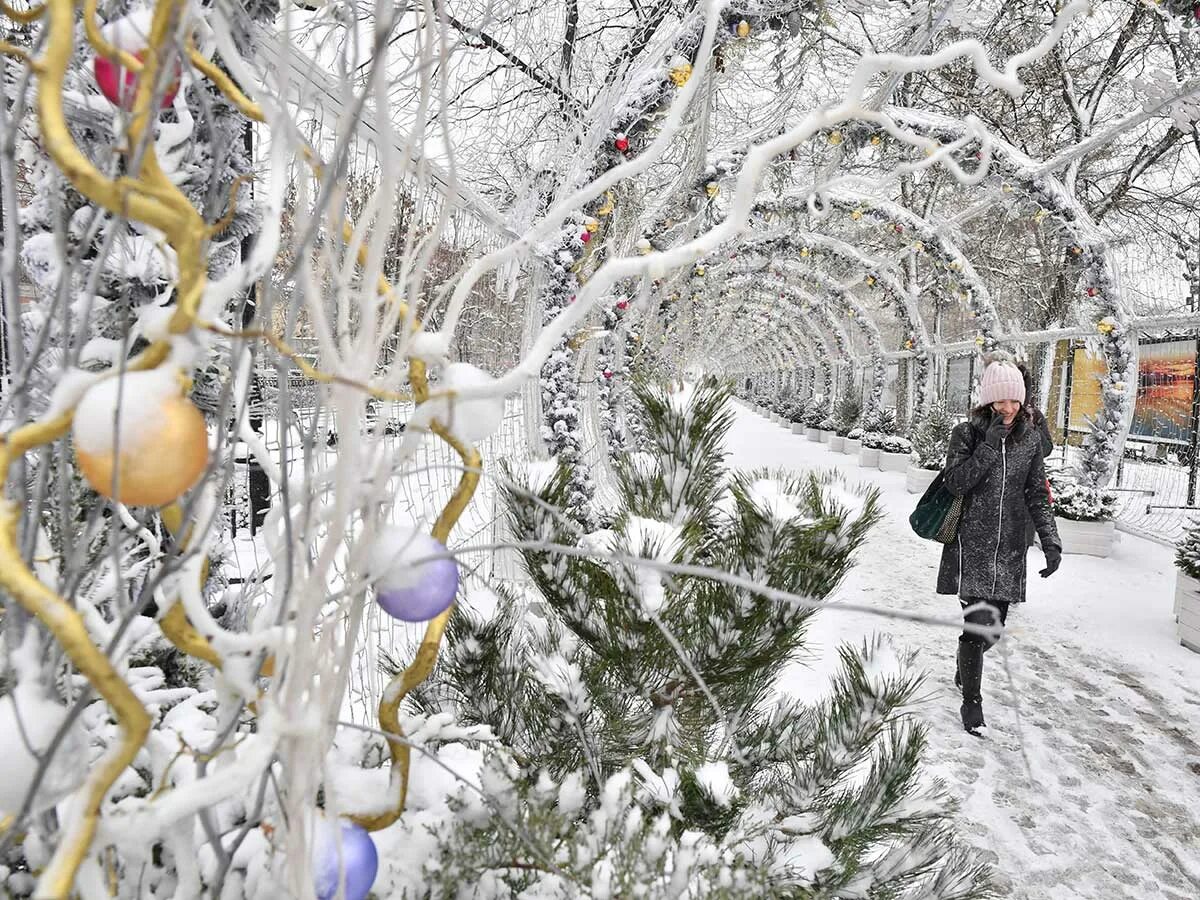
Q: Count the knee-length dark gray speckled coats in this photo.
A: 1